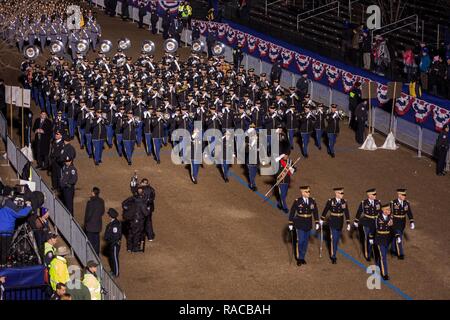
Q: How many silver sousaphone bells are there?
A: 9